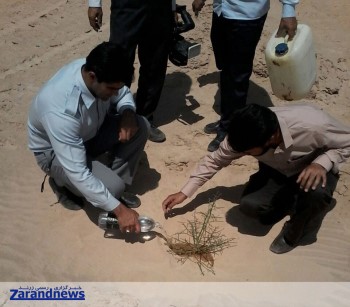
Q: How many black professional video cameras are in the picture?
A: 1